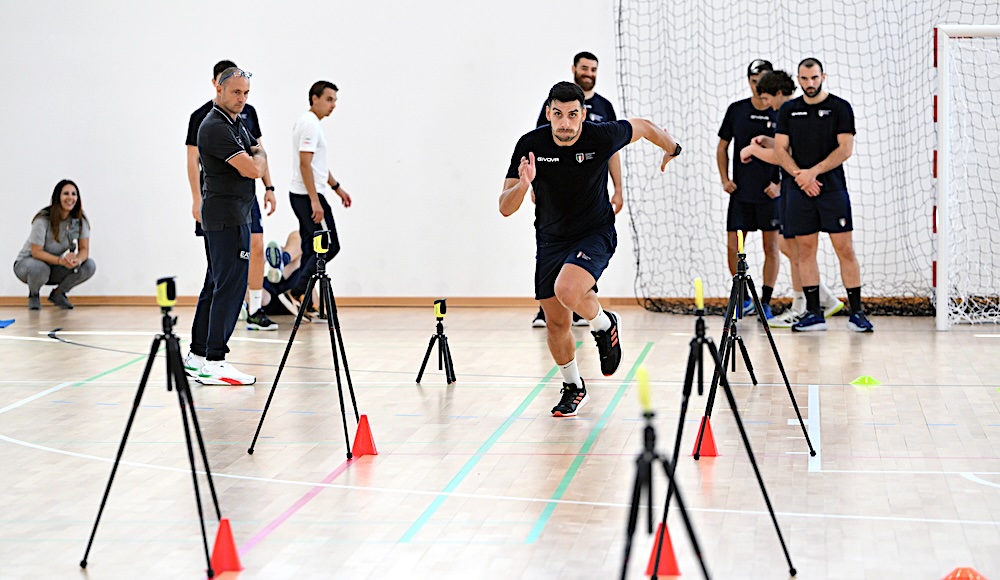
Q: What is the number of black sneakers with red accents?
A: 2